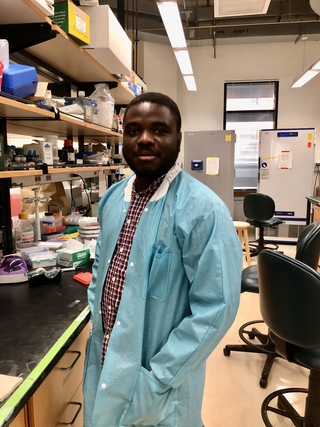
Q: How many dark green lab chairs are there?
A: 3